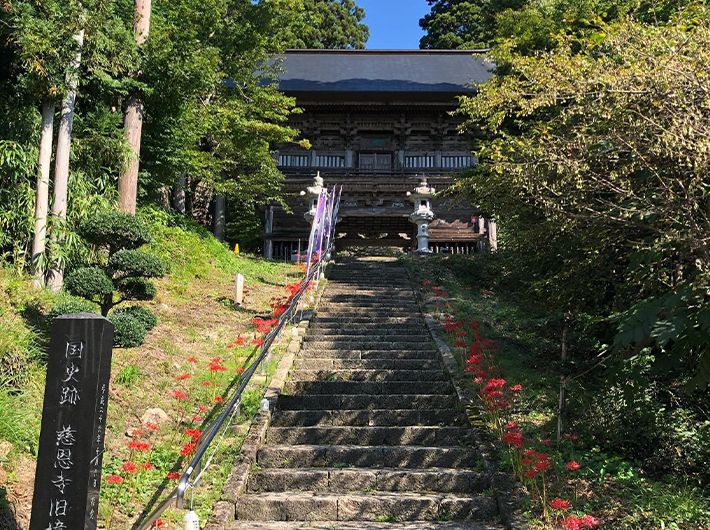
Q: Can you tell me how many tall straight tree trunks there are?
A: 3